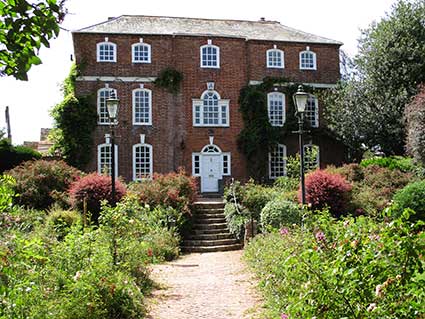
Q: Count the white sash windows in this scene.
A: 14